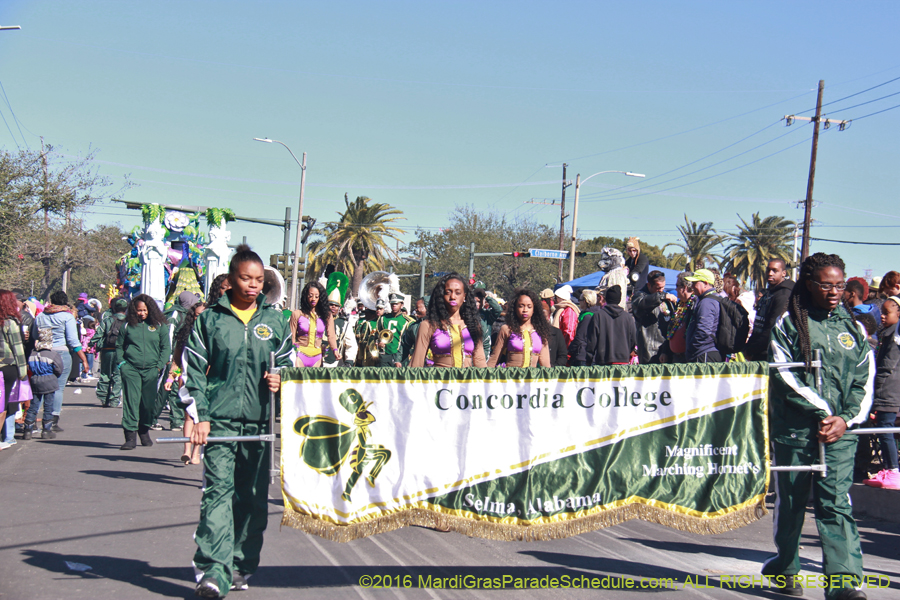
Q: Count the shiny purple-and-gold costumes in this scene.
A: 3